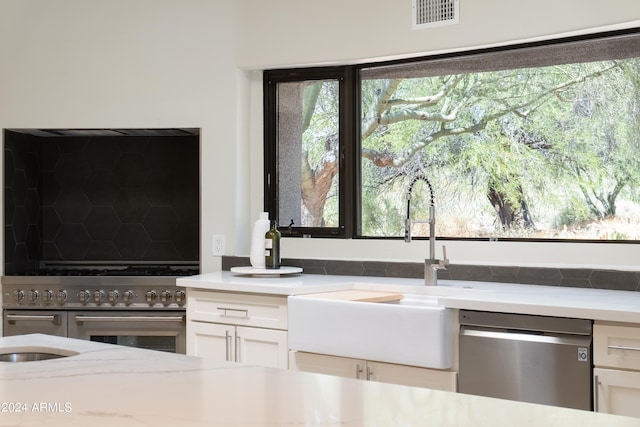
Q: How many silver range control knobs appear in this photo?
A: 11